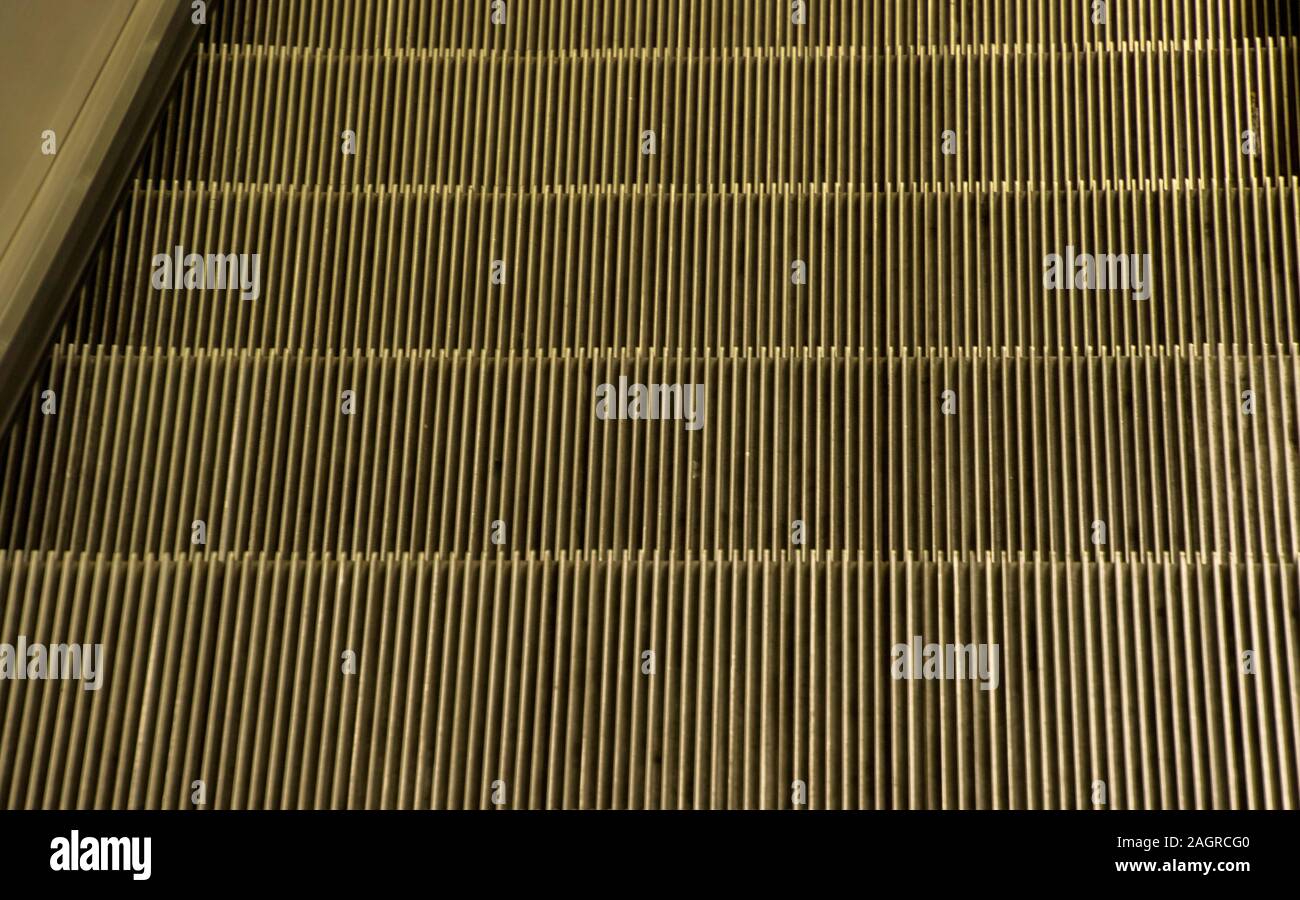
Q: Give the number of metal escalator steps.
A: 5